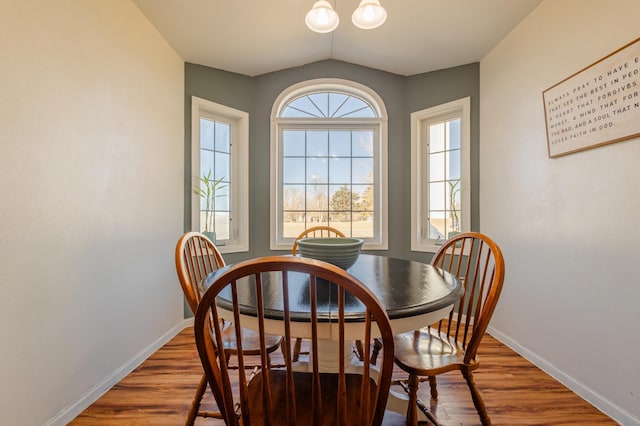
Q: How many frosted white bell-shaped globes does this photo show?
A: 2